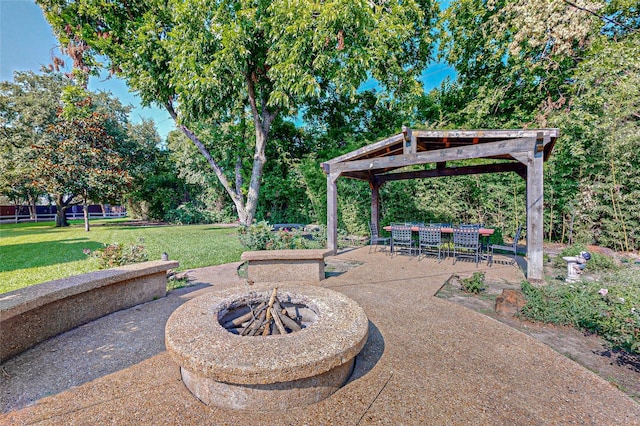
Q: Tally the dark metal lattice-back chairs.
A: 8